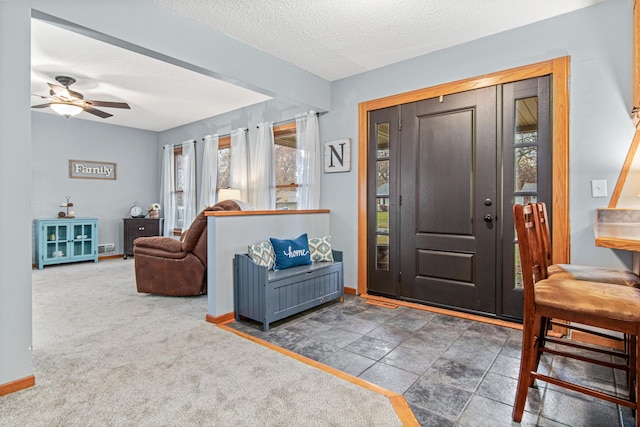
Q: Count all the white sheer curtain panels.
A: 6